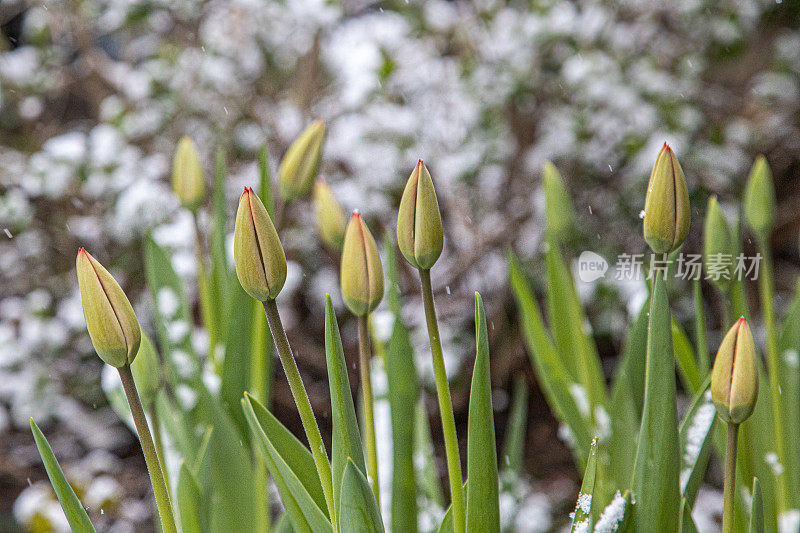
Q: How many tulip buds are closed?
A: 13